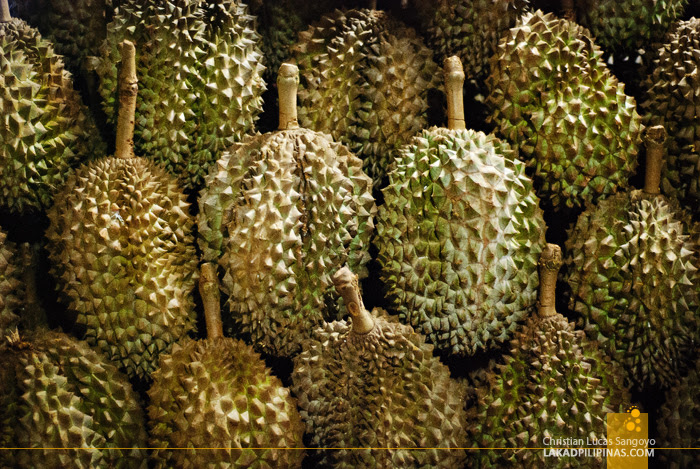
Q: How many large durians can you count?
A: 13